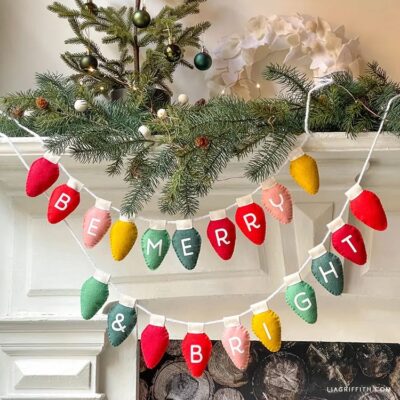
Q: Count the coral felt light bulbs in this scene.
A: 3